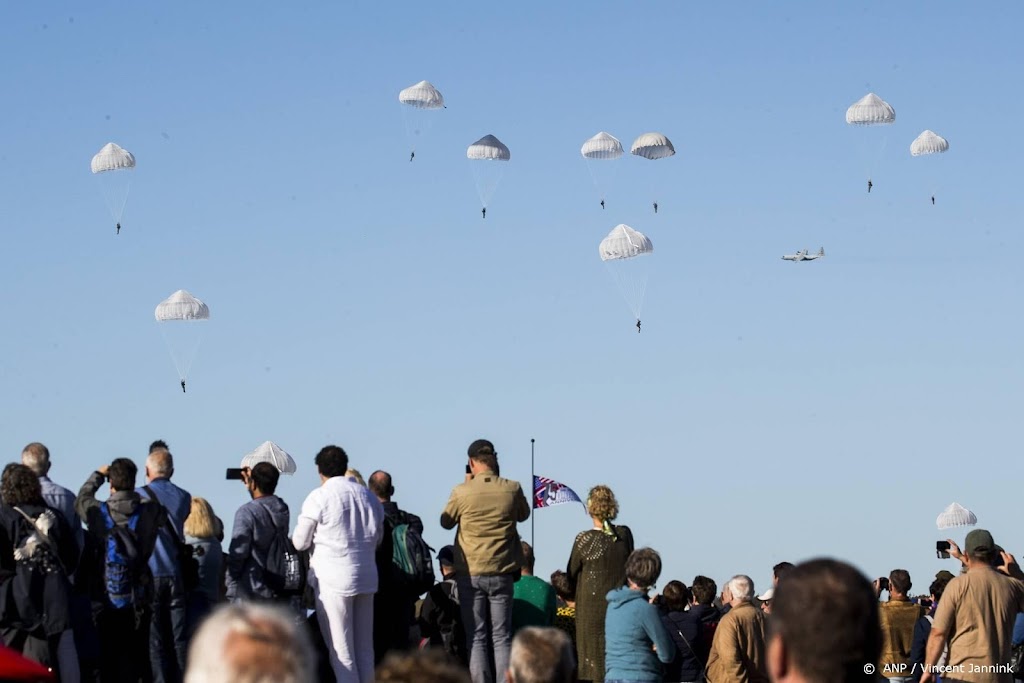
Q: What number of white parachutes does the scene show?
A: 11